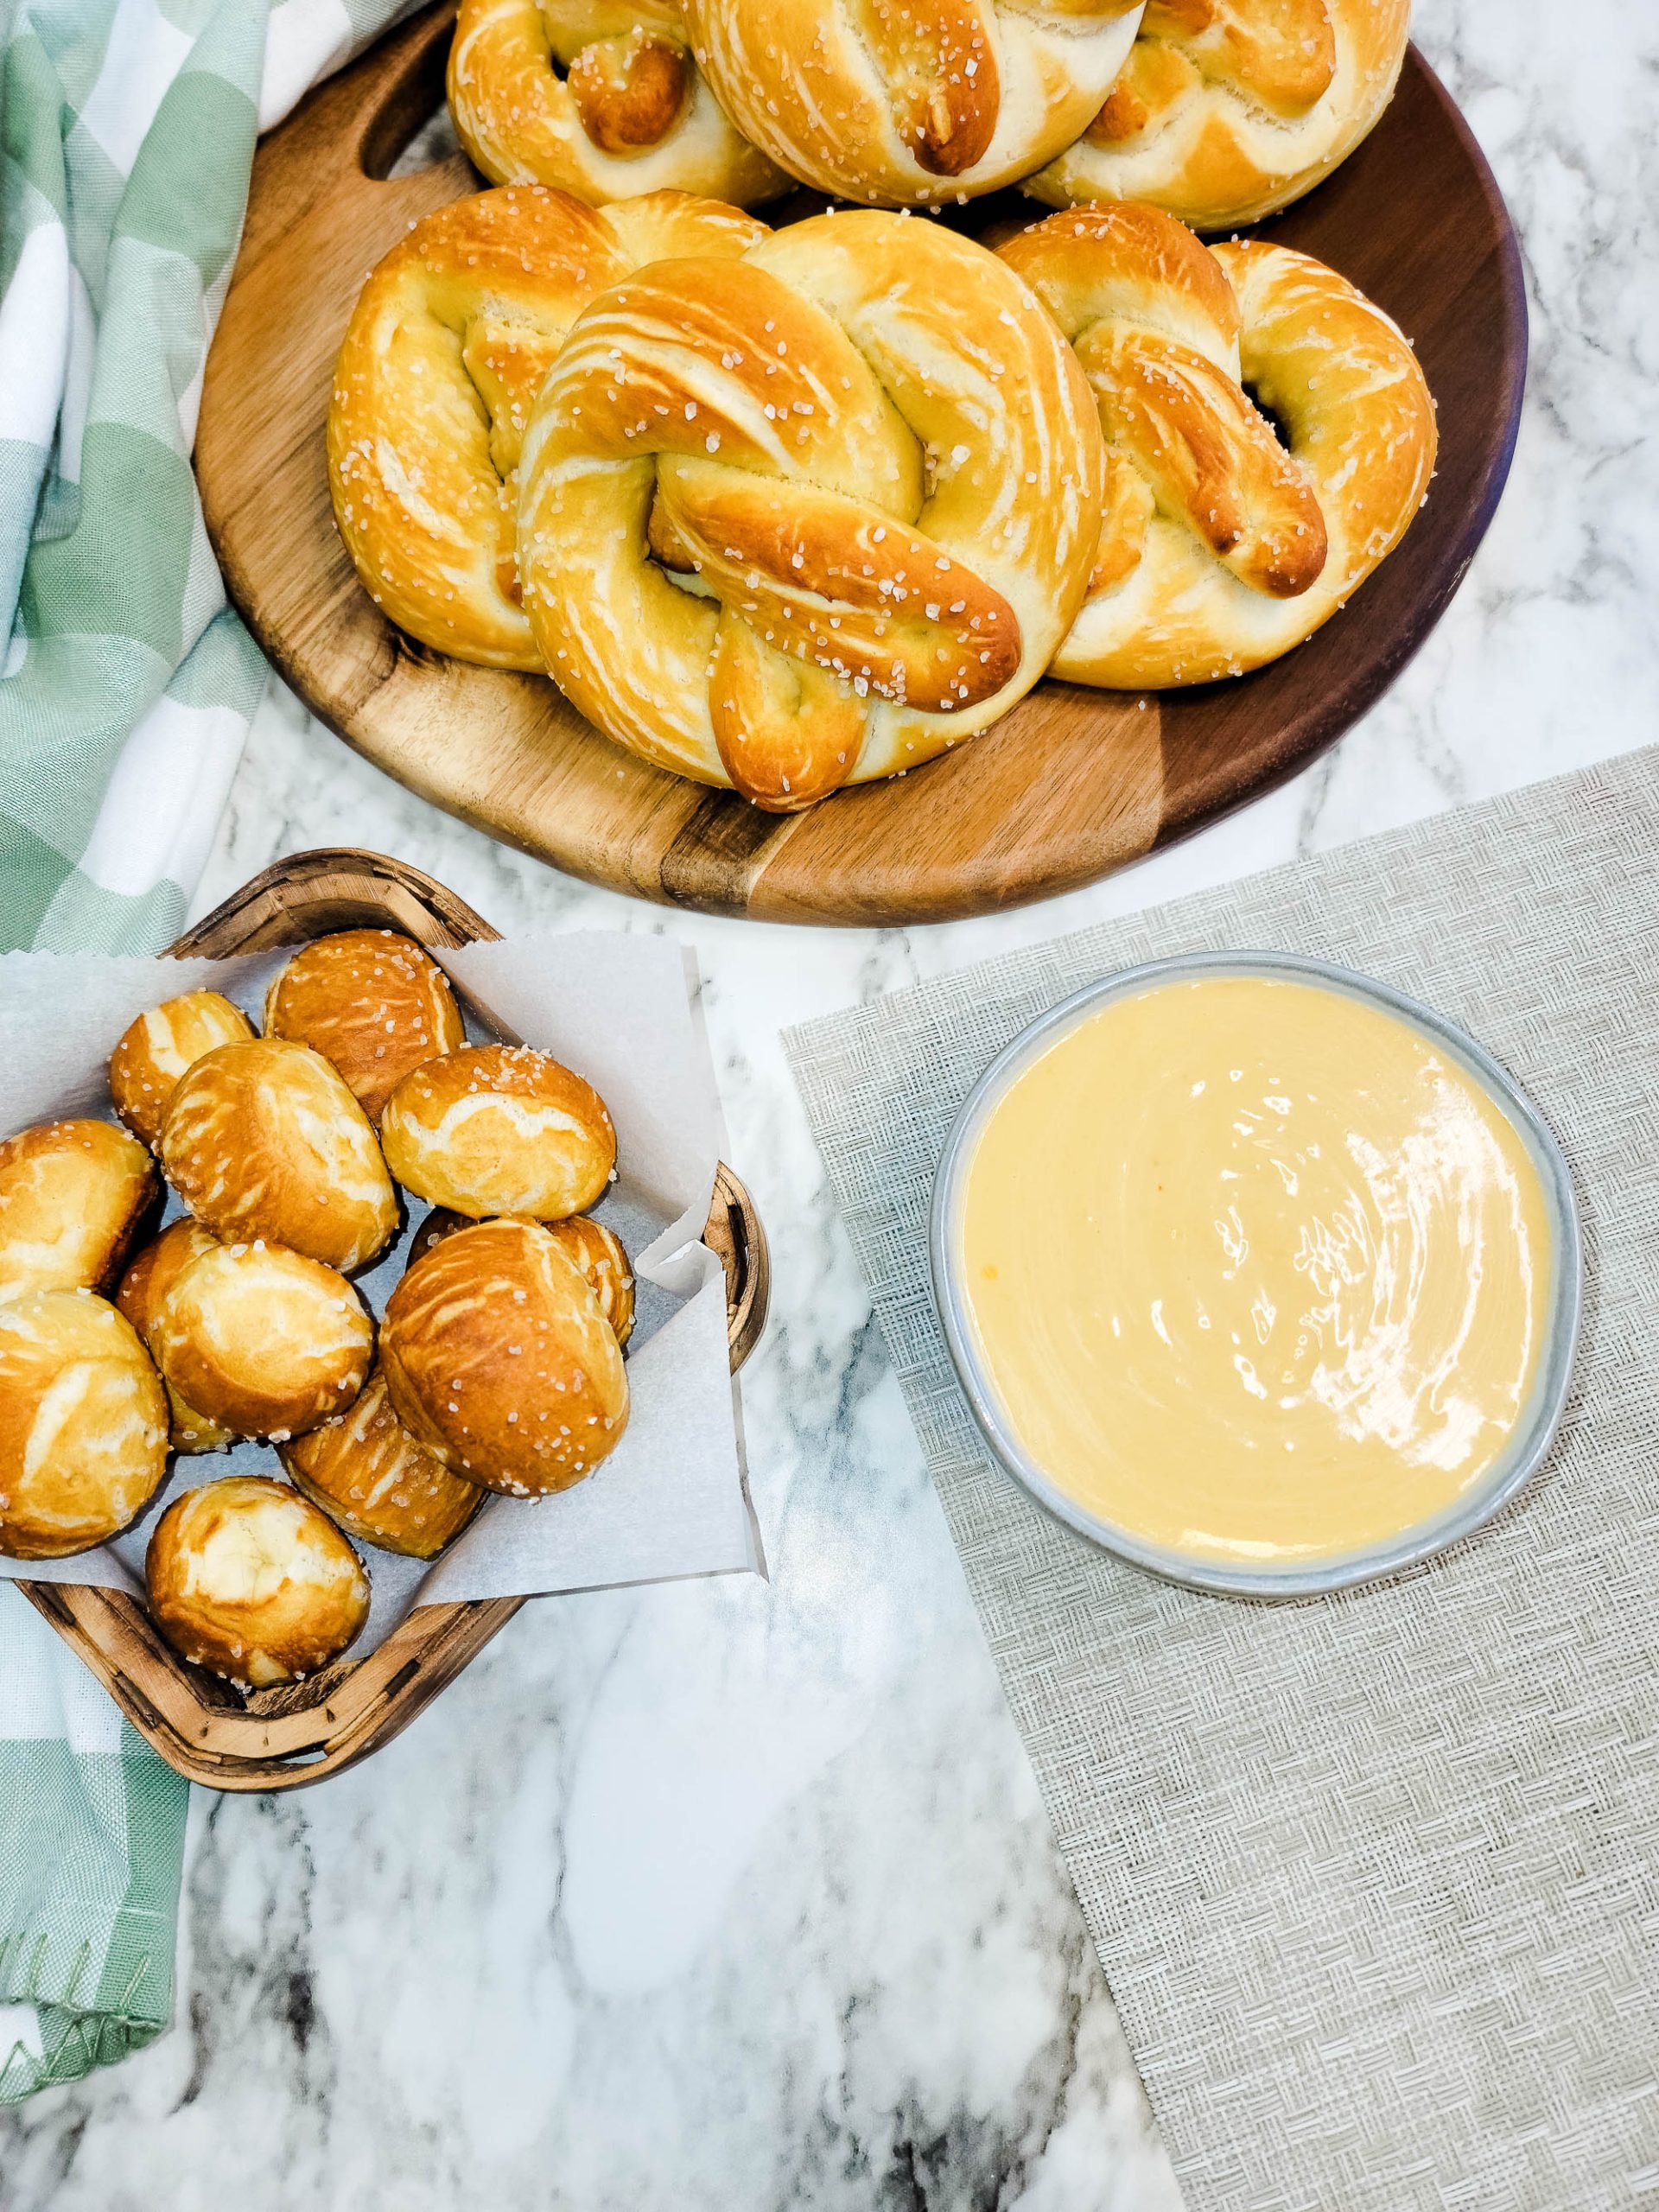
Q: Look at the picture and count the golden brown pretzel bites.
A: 12